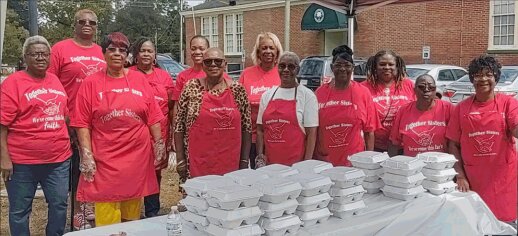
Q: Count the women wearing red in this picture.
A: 12